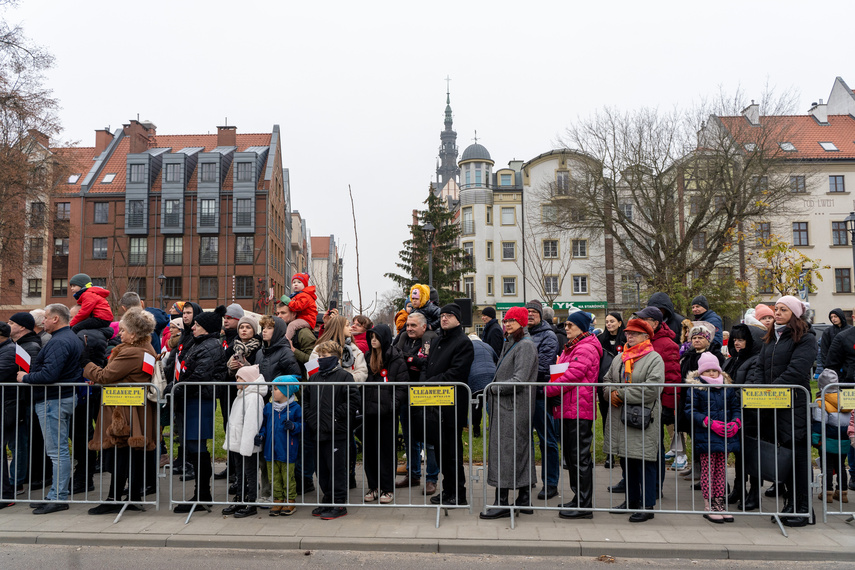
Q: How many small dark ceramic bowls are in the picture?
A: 0